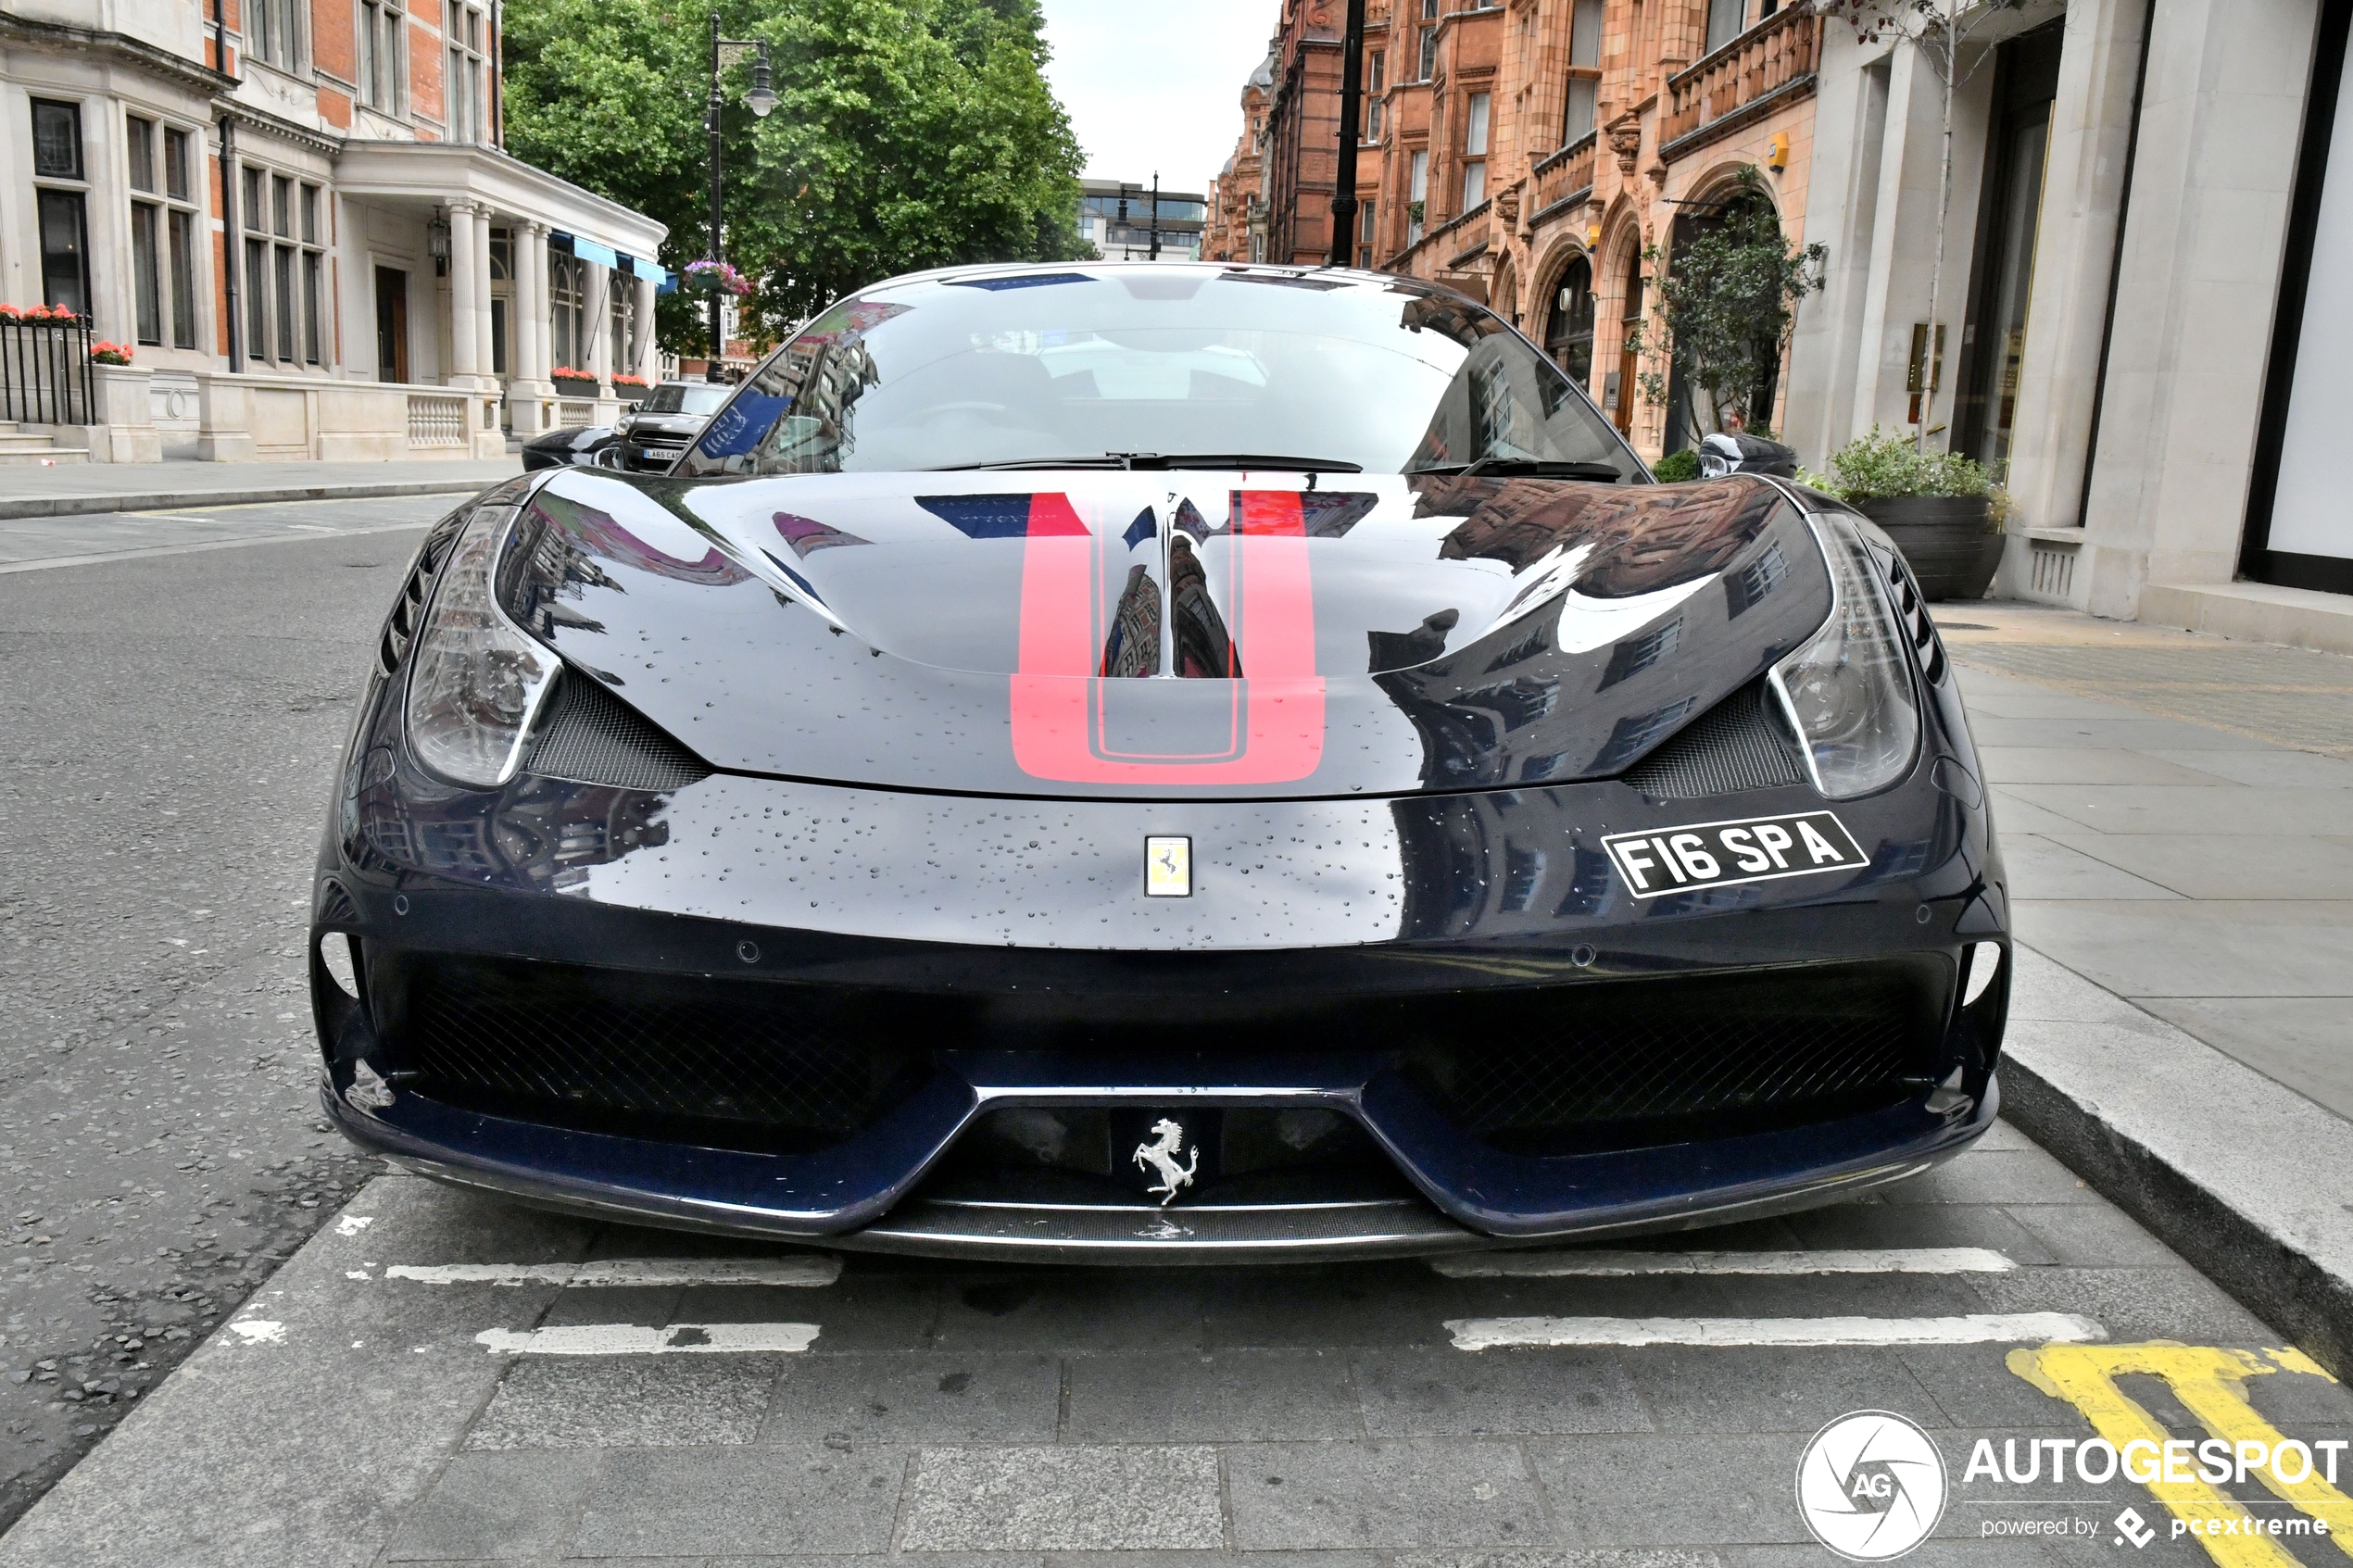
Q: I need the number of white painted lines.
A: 4